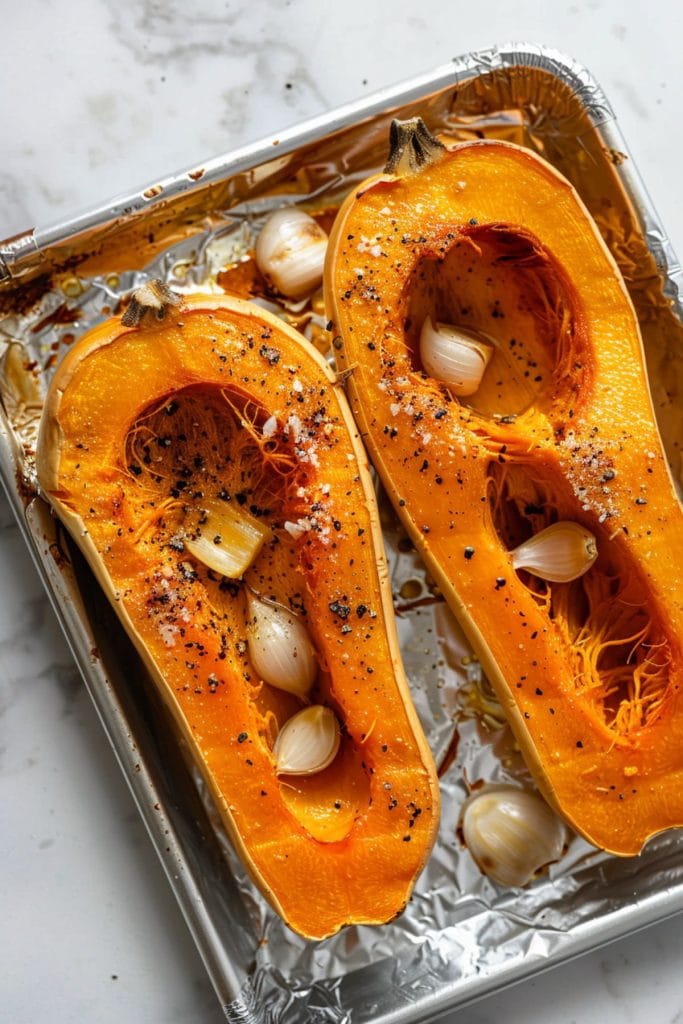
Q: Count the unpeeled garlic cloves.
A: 6